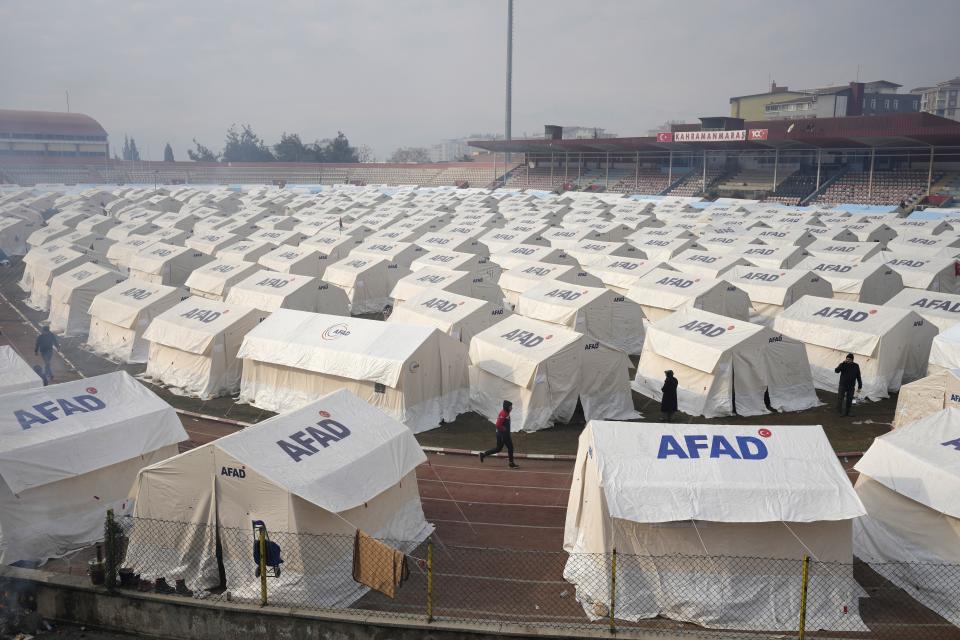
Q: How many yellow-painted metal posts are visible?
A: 4